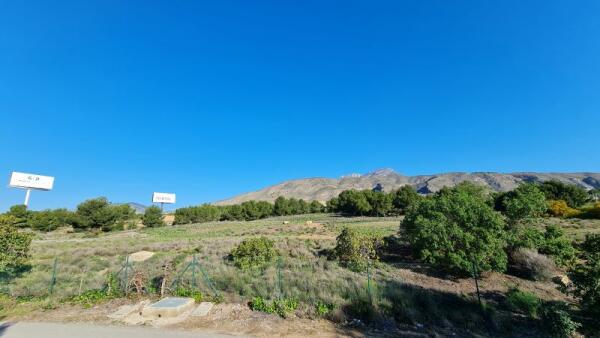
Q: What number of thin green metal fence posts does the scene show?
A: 6